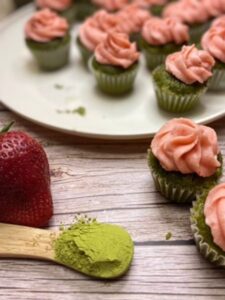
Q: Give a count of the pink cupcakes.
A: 14